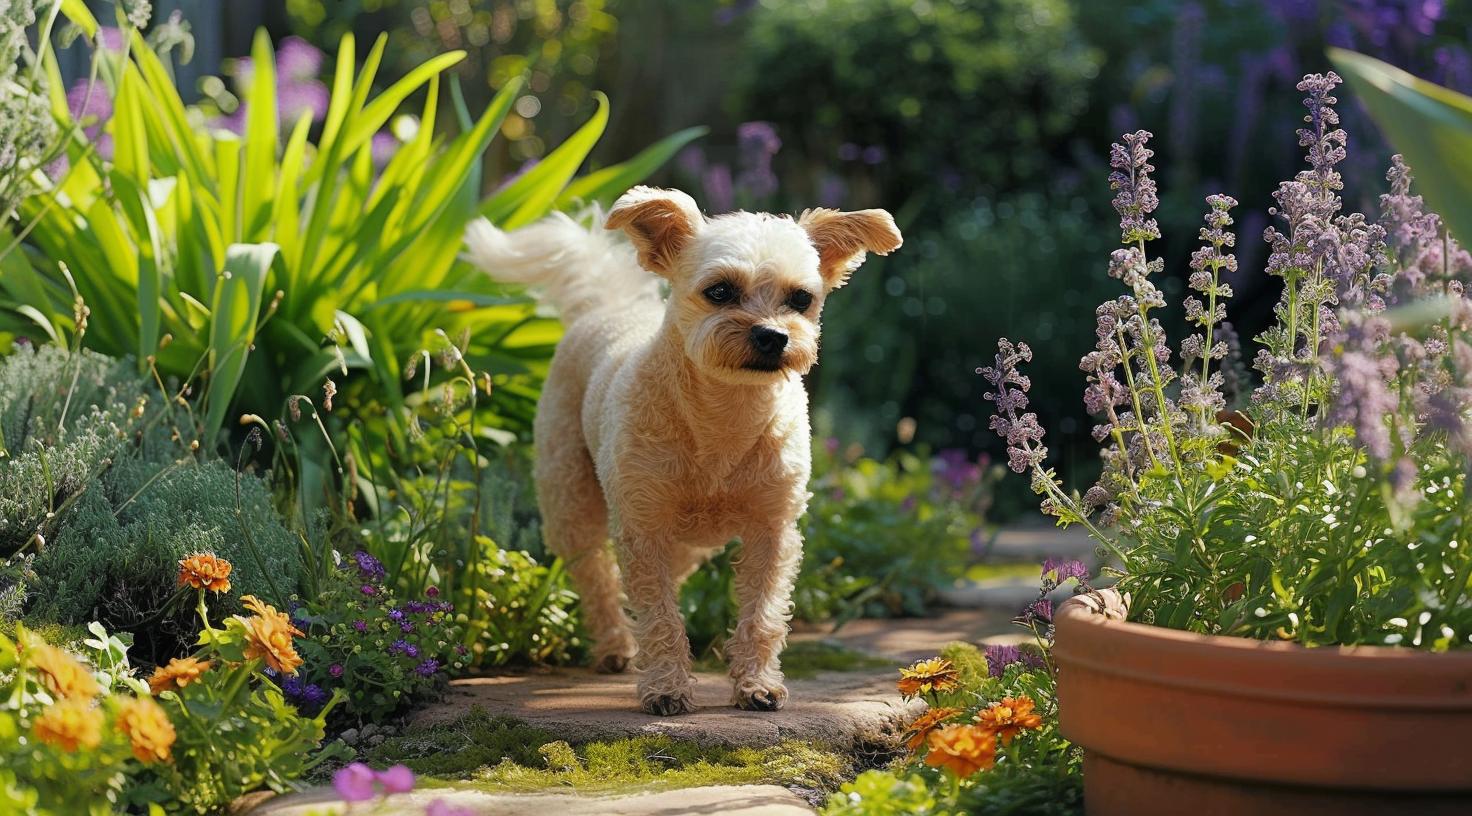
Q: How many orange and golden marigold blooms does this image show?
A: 10